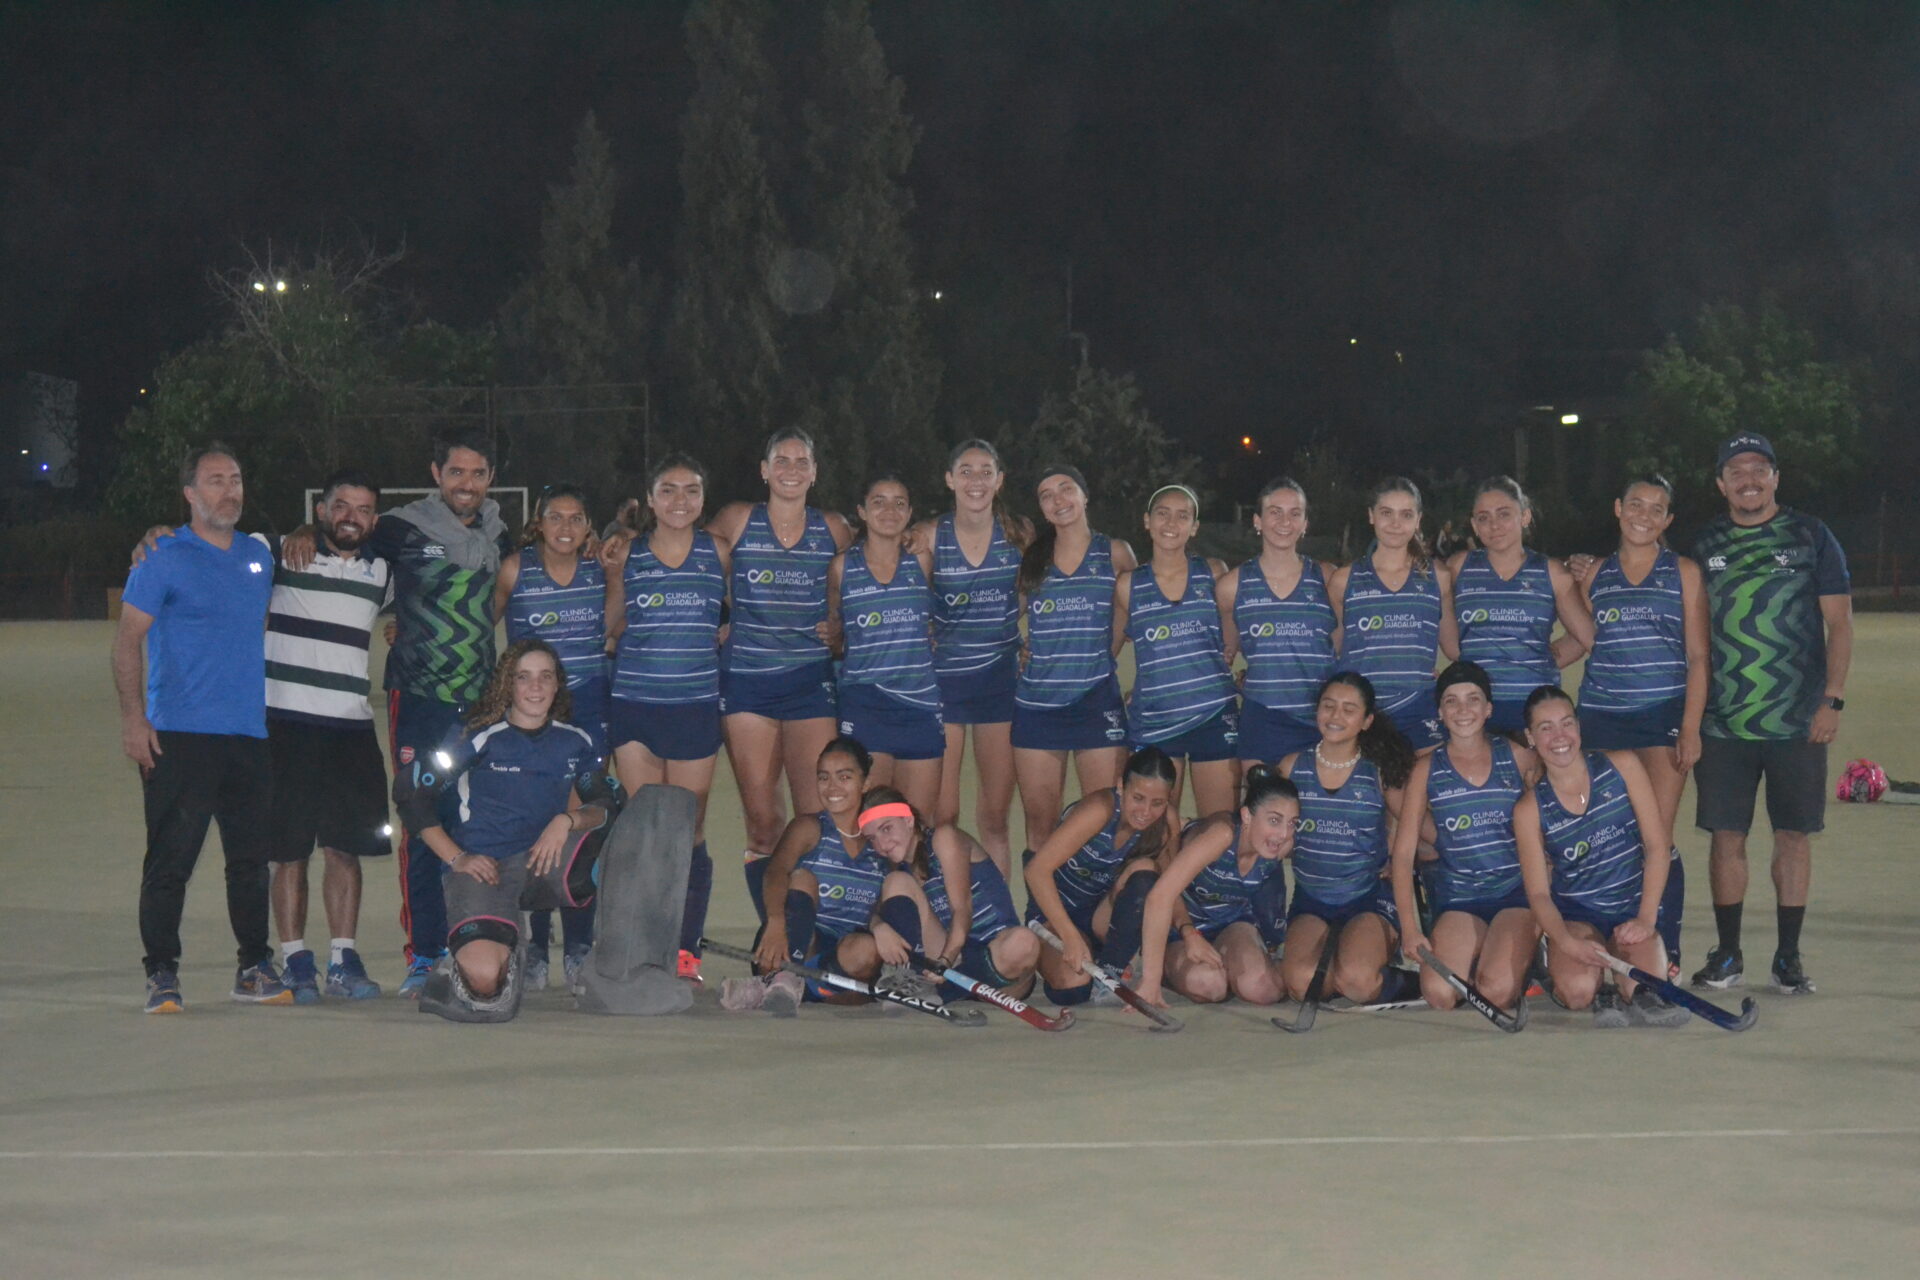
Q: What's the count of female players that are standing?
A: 11